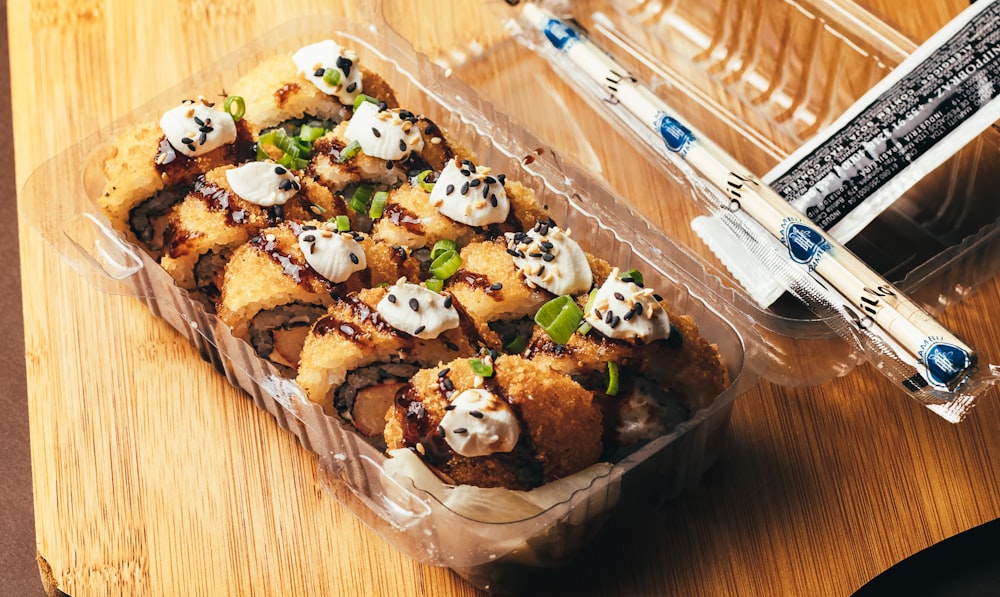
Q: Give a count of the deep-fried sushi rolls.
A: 10